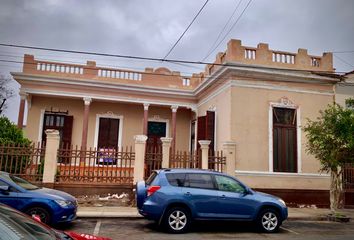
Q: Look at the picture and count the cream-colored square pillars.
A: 5